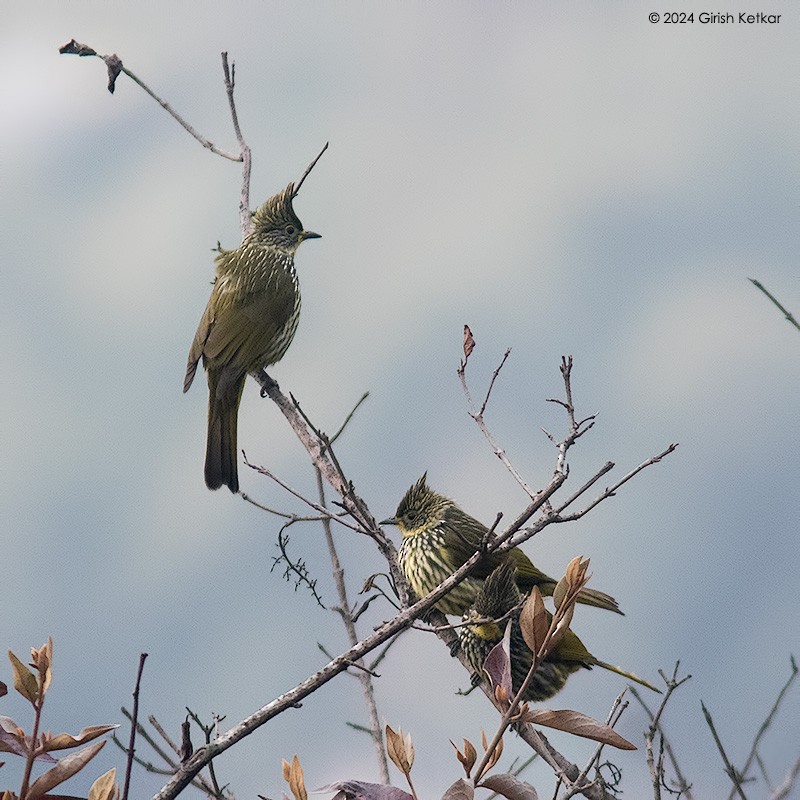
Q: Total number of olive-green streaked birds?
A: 3